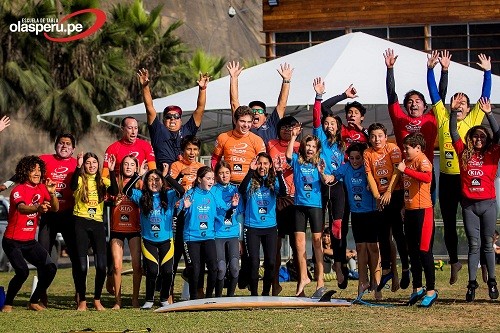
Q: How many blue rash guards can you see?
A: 7